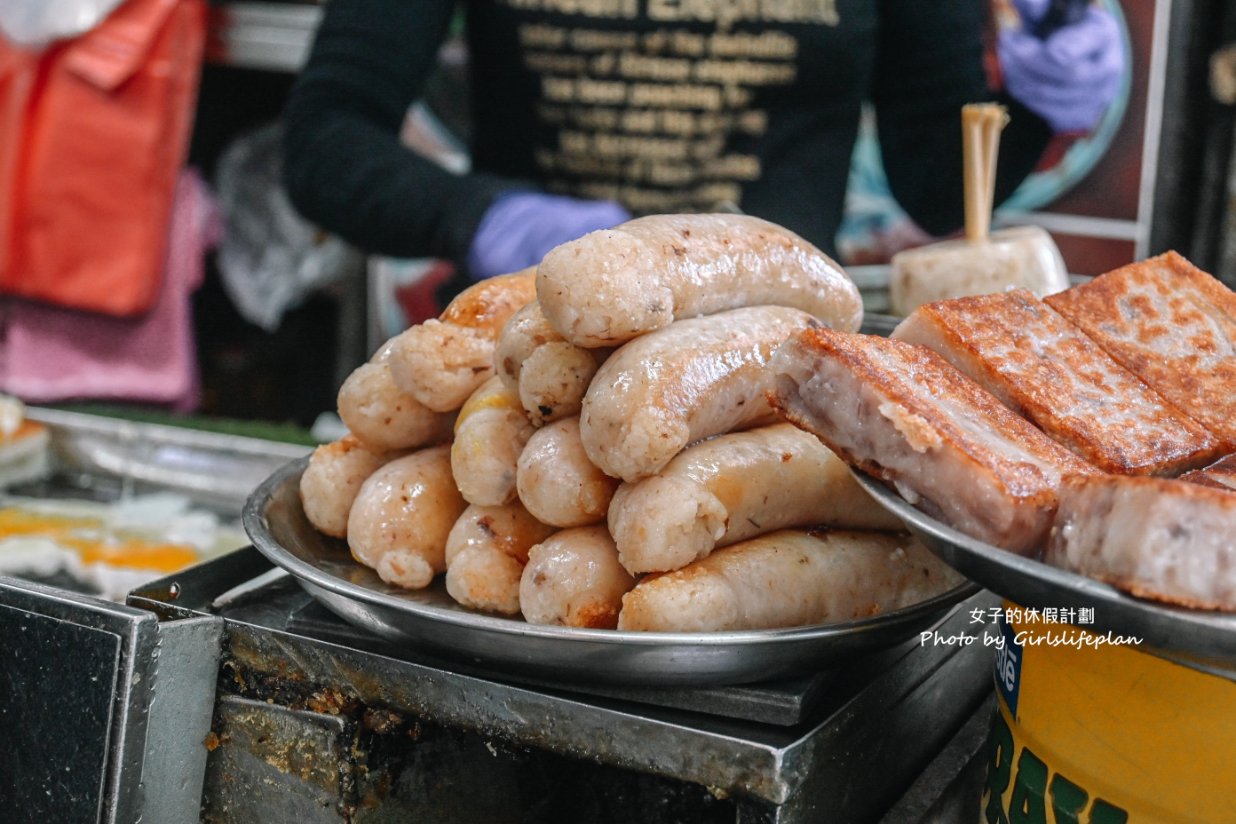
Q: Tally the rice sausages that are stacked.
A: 13